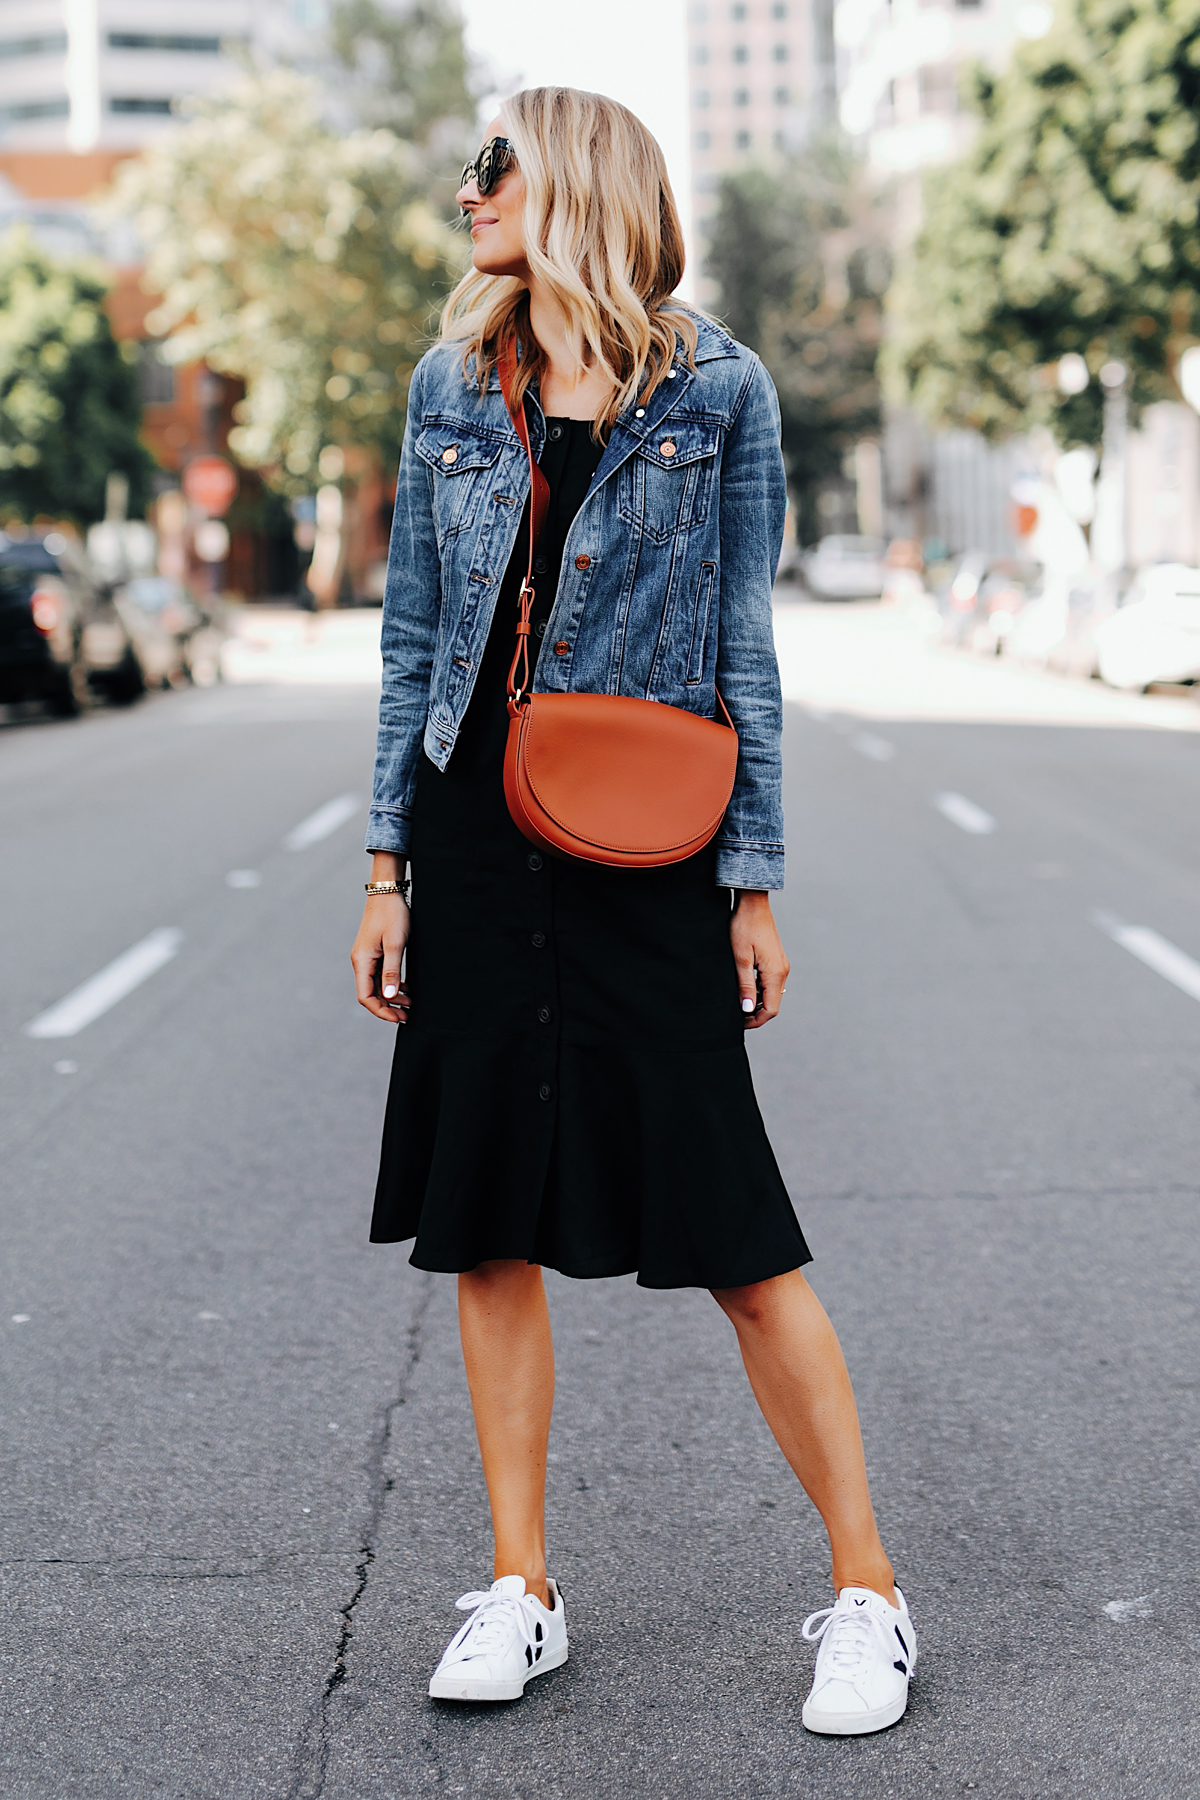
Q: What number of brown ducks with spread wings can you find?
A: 0